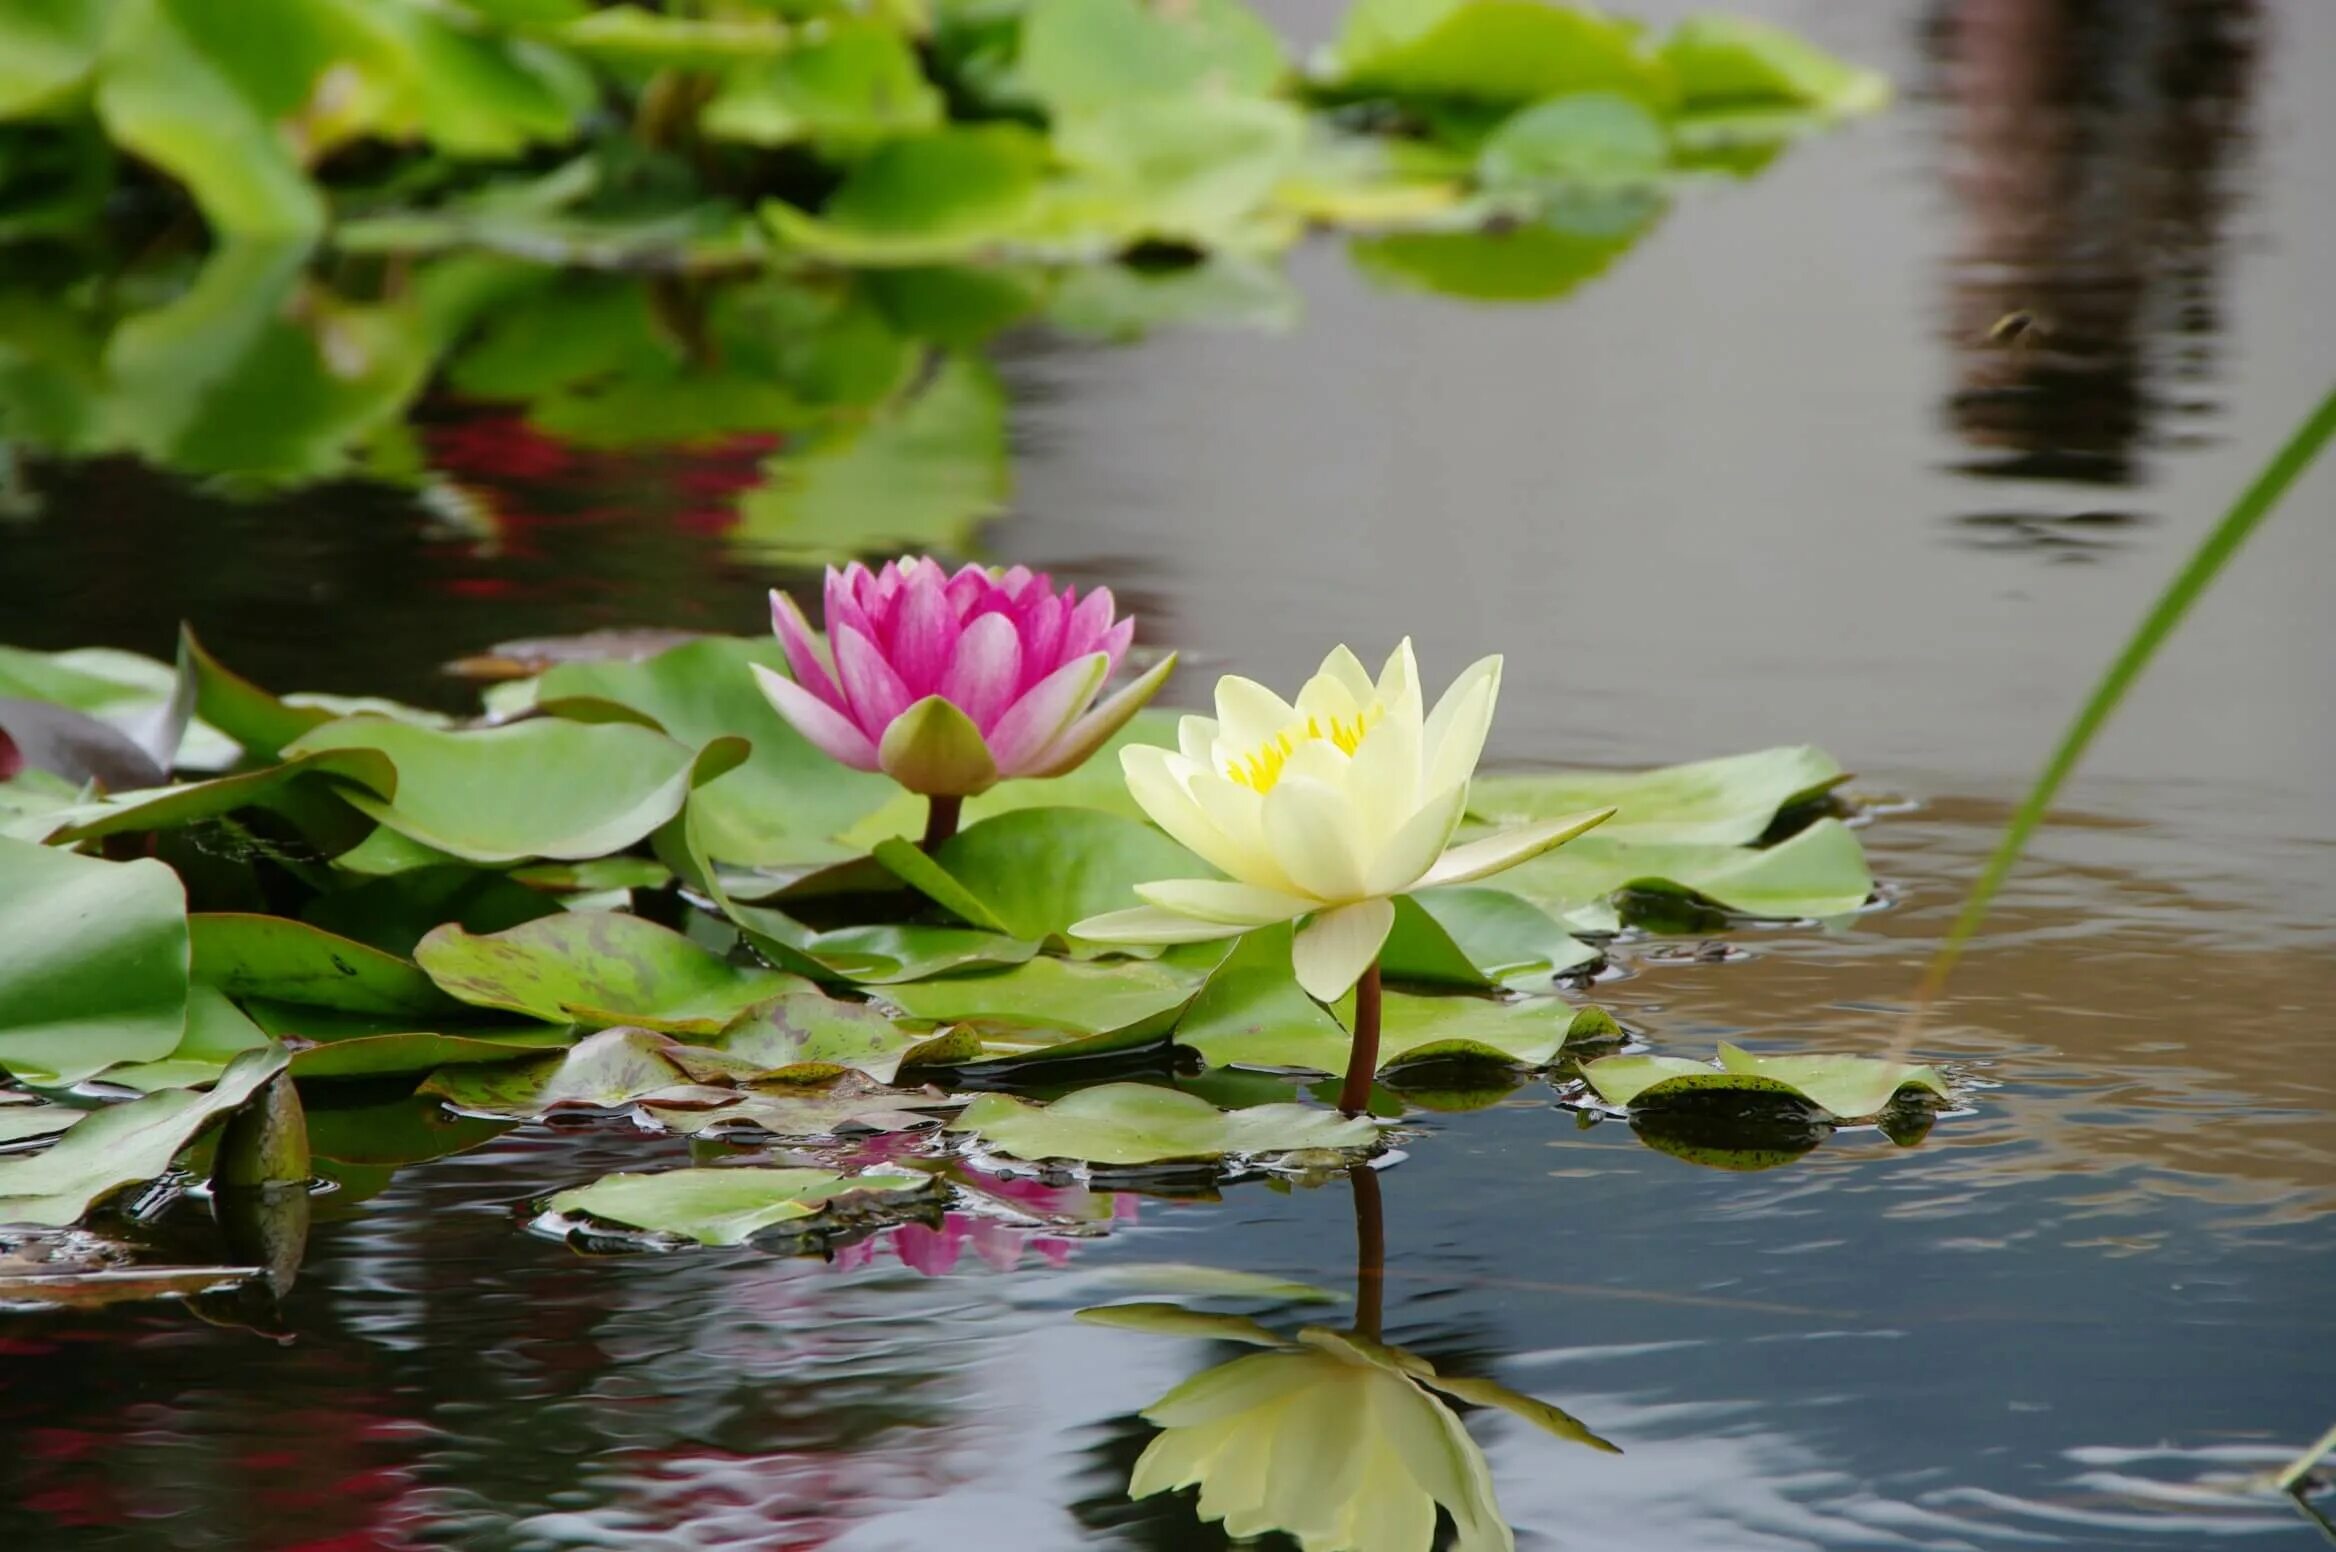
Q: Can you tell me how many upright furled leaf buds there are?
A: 1